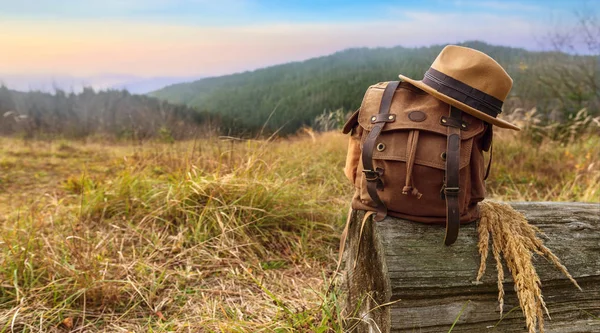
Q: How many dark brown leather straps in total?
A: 2